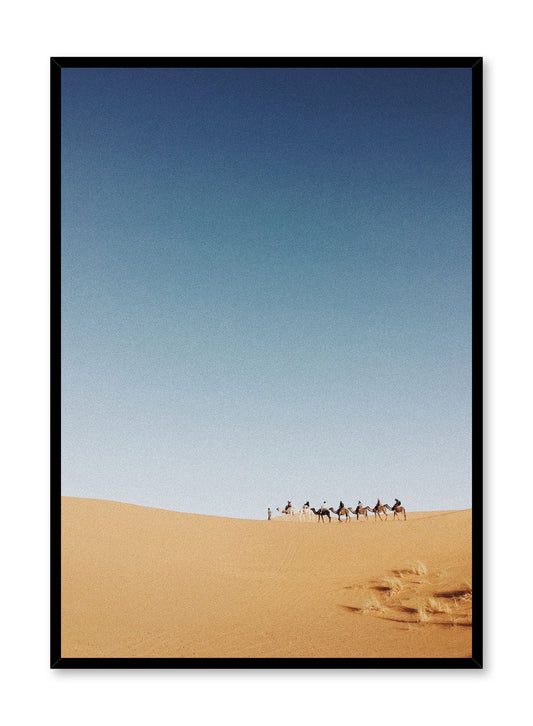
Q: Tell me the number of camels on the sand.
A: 7